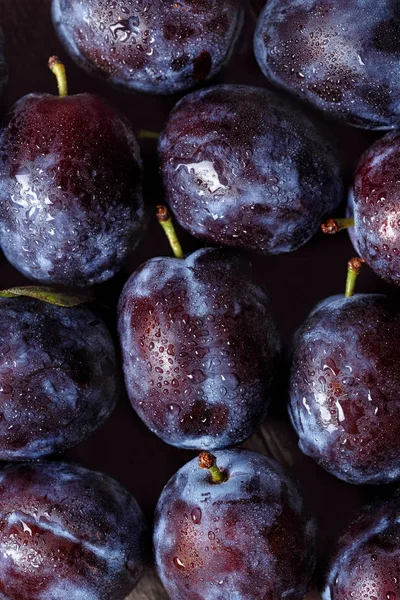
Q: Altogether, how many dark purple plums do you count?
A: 11